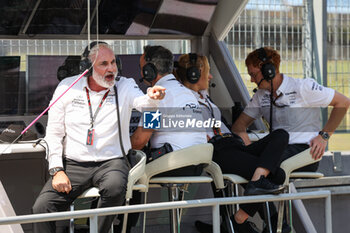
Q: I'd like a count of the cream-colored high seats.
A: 4